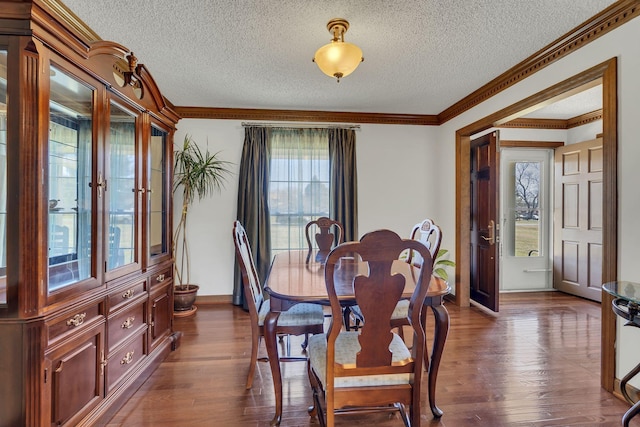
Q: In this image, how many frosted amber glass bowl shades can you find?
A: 1